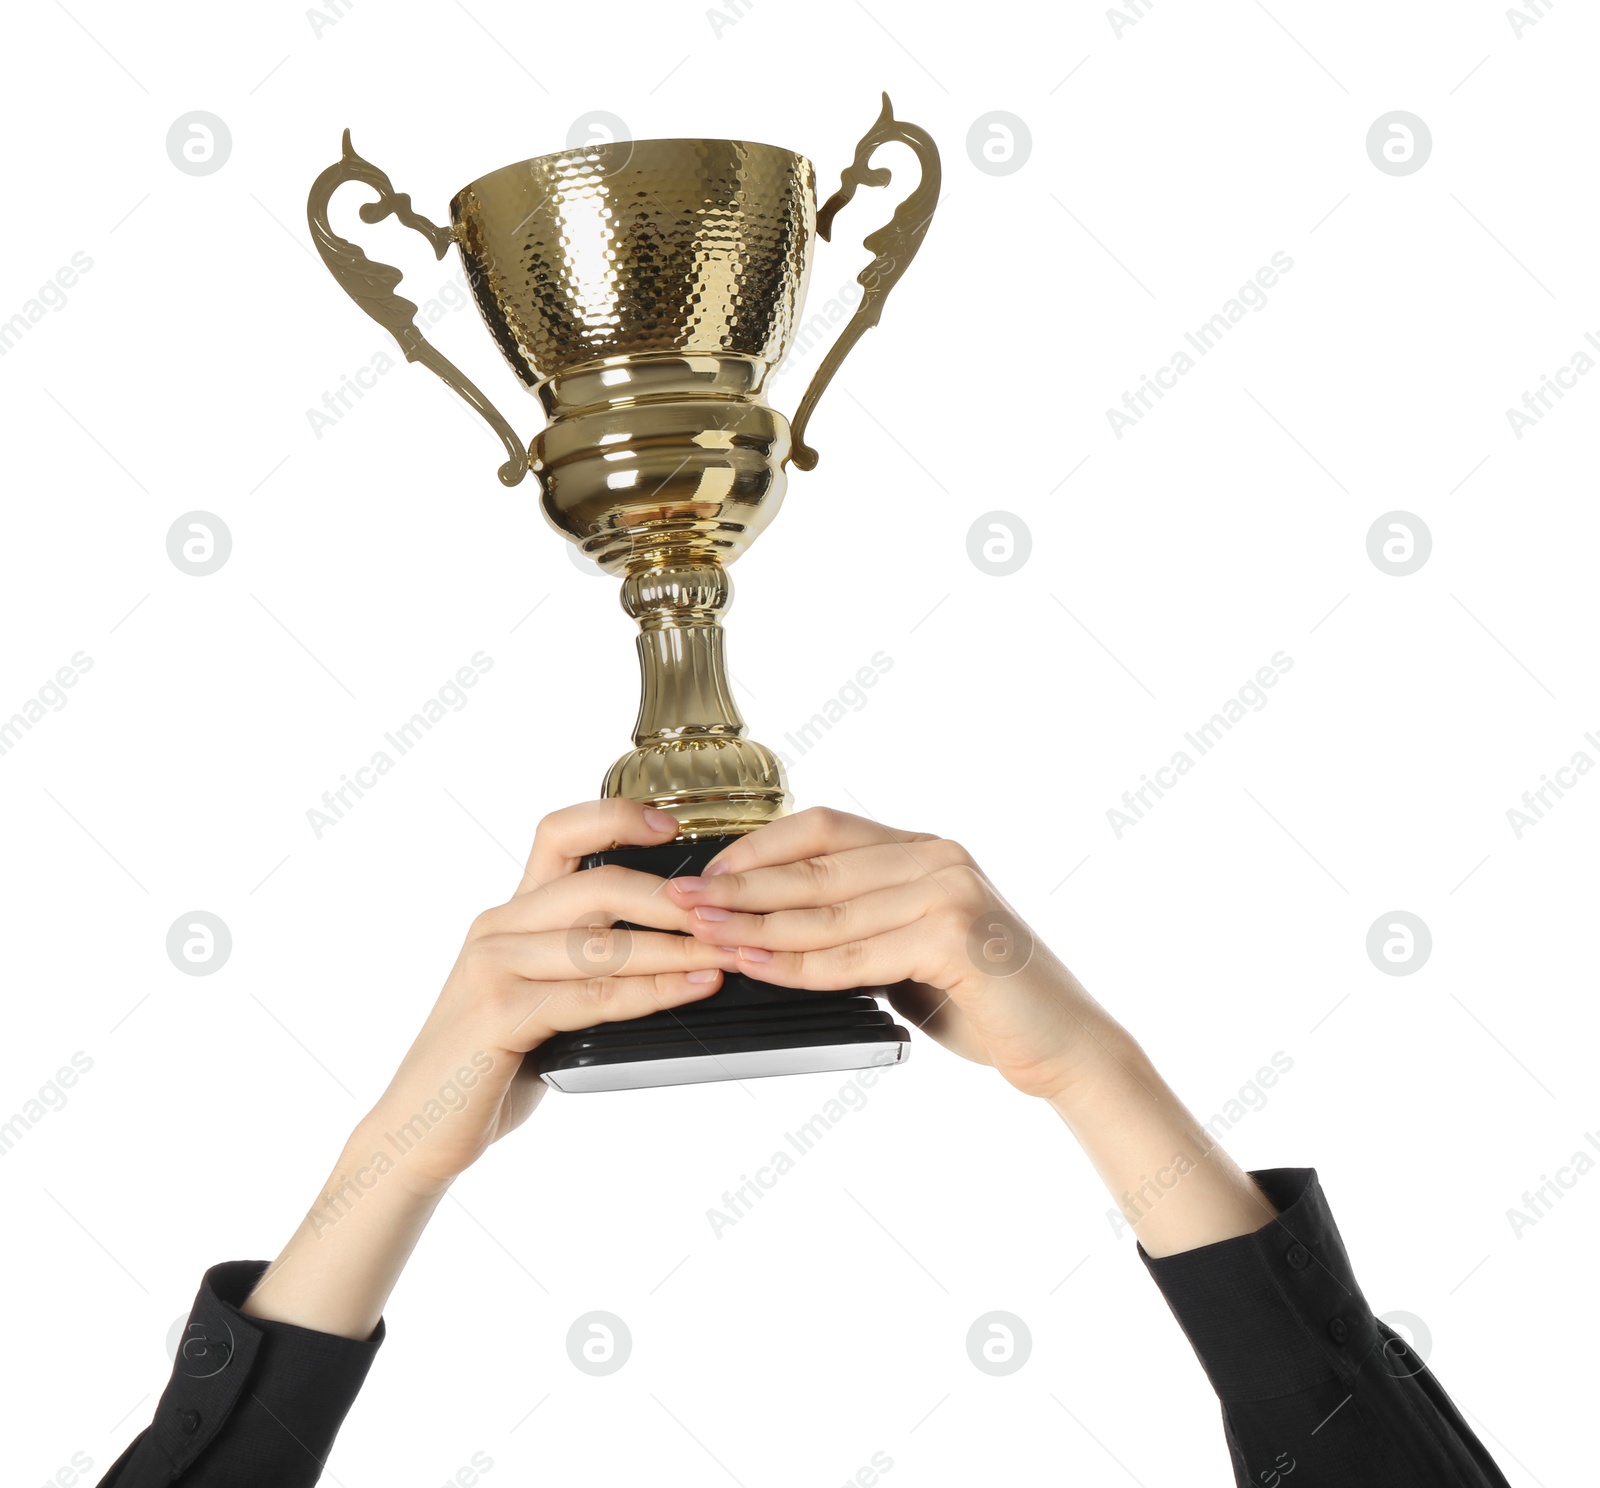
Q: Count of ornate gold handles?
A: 2